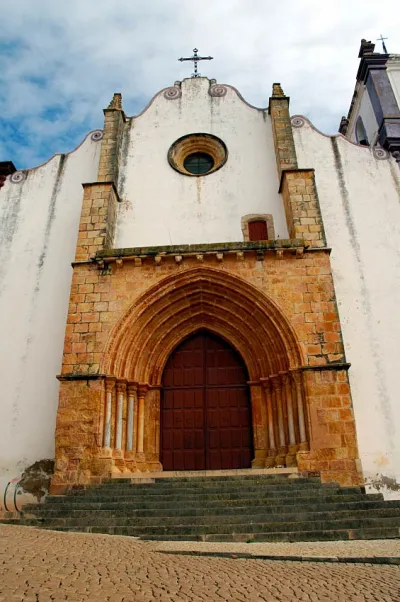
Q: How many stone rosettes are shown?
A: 6